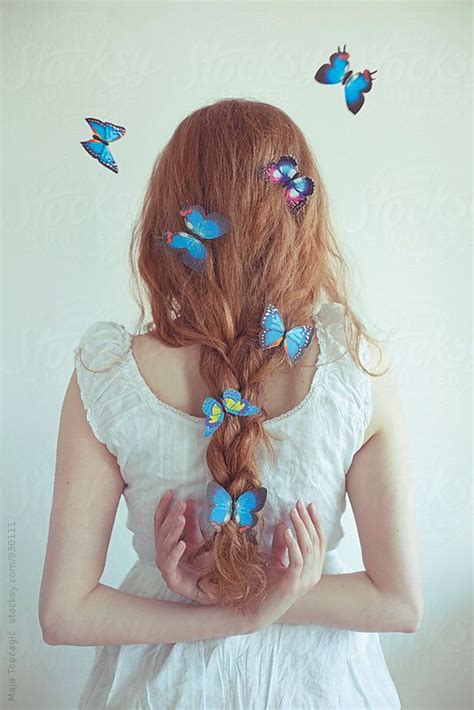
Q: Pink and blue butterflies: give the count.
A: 1